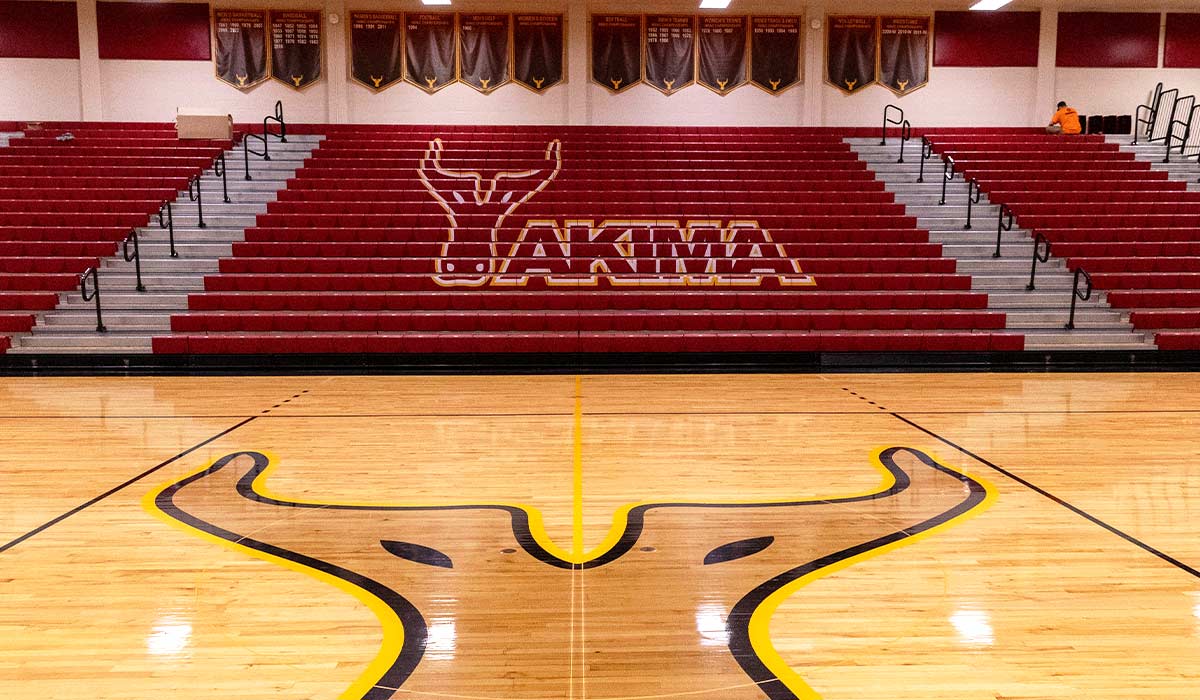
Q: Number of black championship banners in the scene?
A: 12